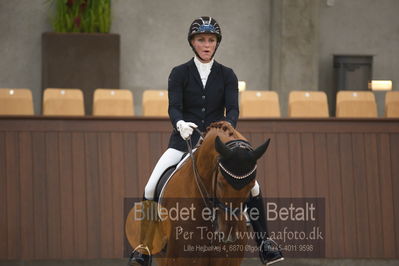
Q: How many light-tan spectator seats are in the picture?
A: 8